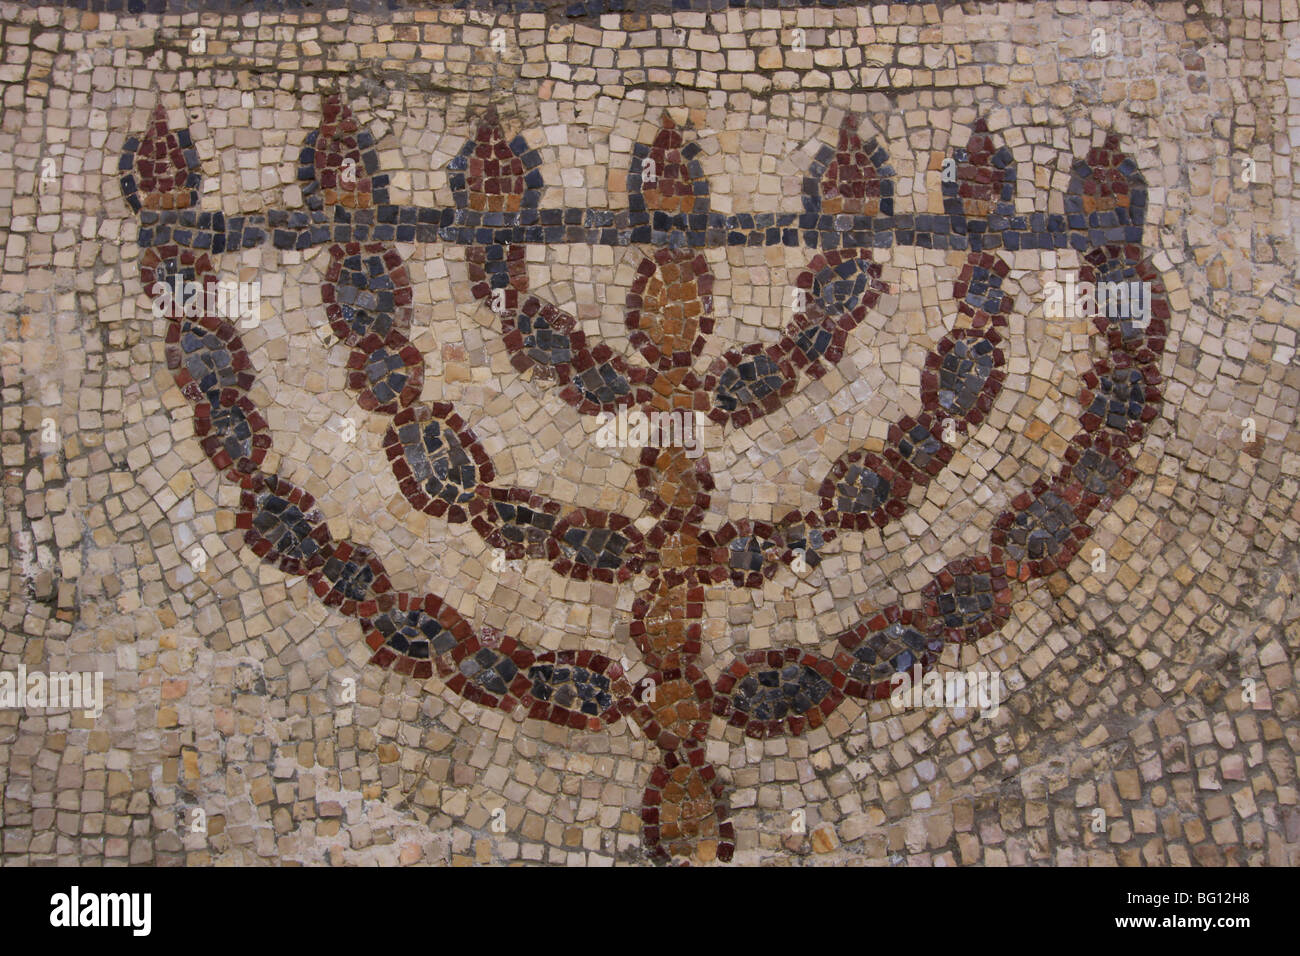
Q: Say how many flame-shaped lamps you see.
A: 7